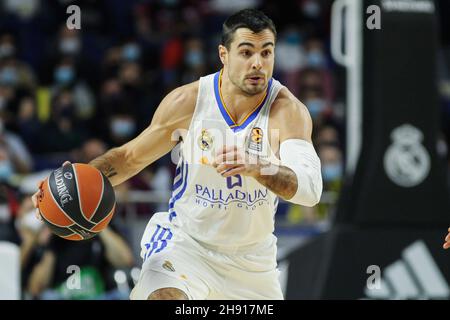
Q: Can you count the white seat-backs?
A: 1